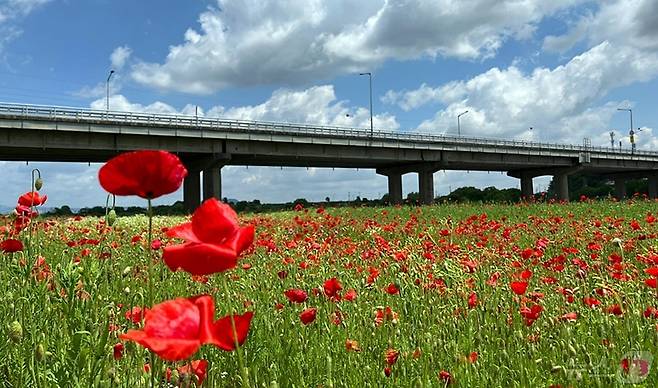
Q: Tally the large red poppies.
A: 3